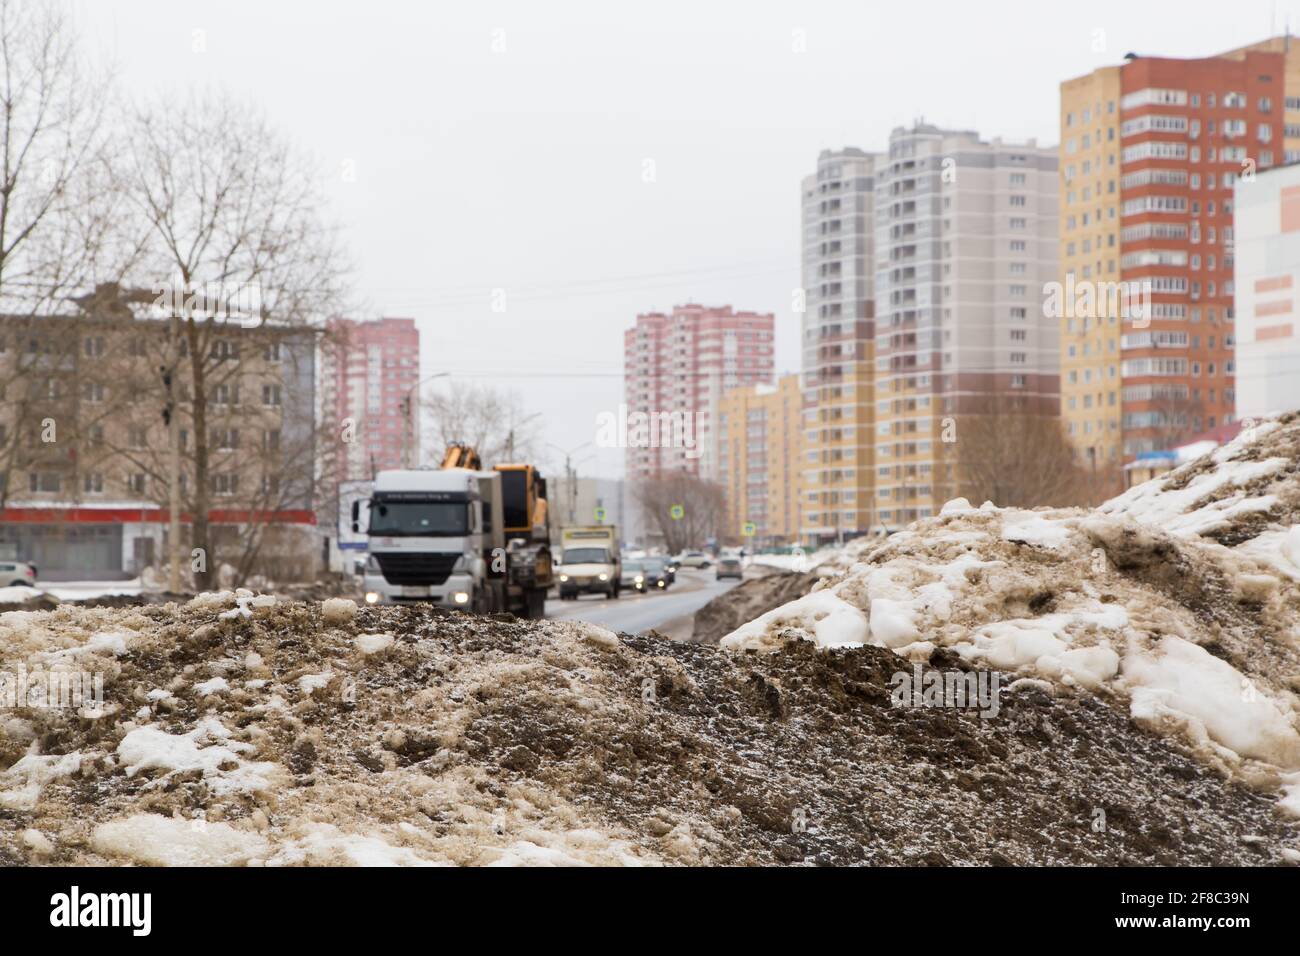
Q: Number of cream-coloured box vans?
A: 1